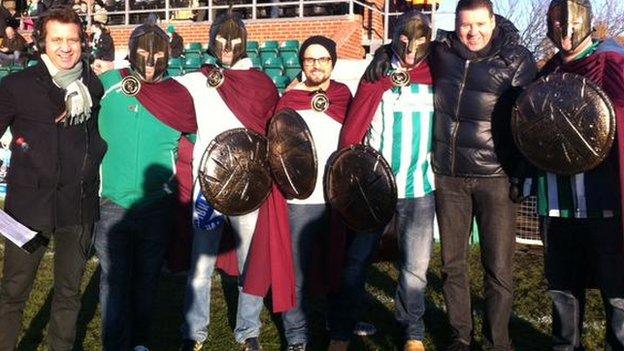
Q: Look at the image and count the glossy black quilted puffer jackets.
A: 1